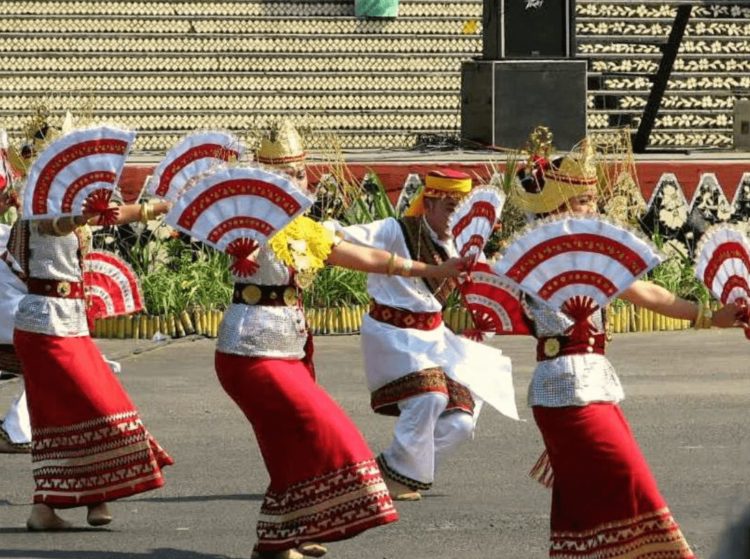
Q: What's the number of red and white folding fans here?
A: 8